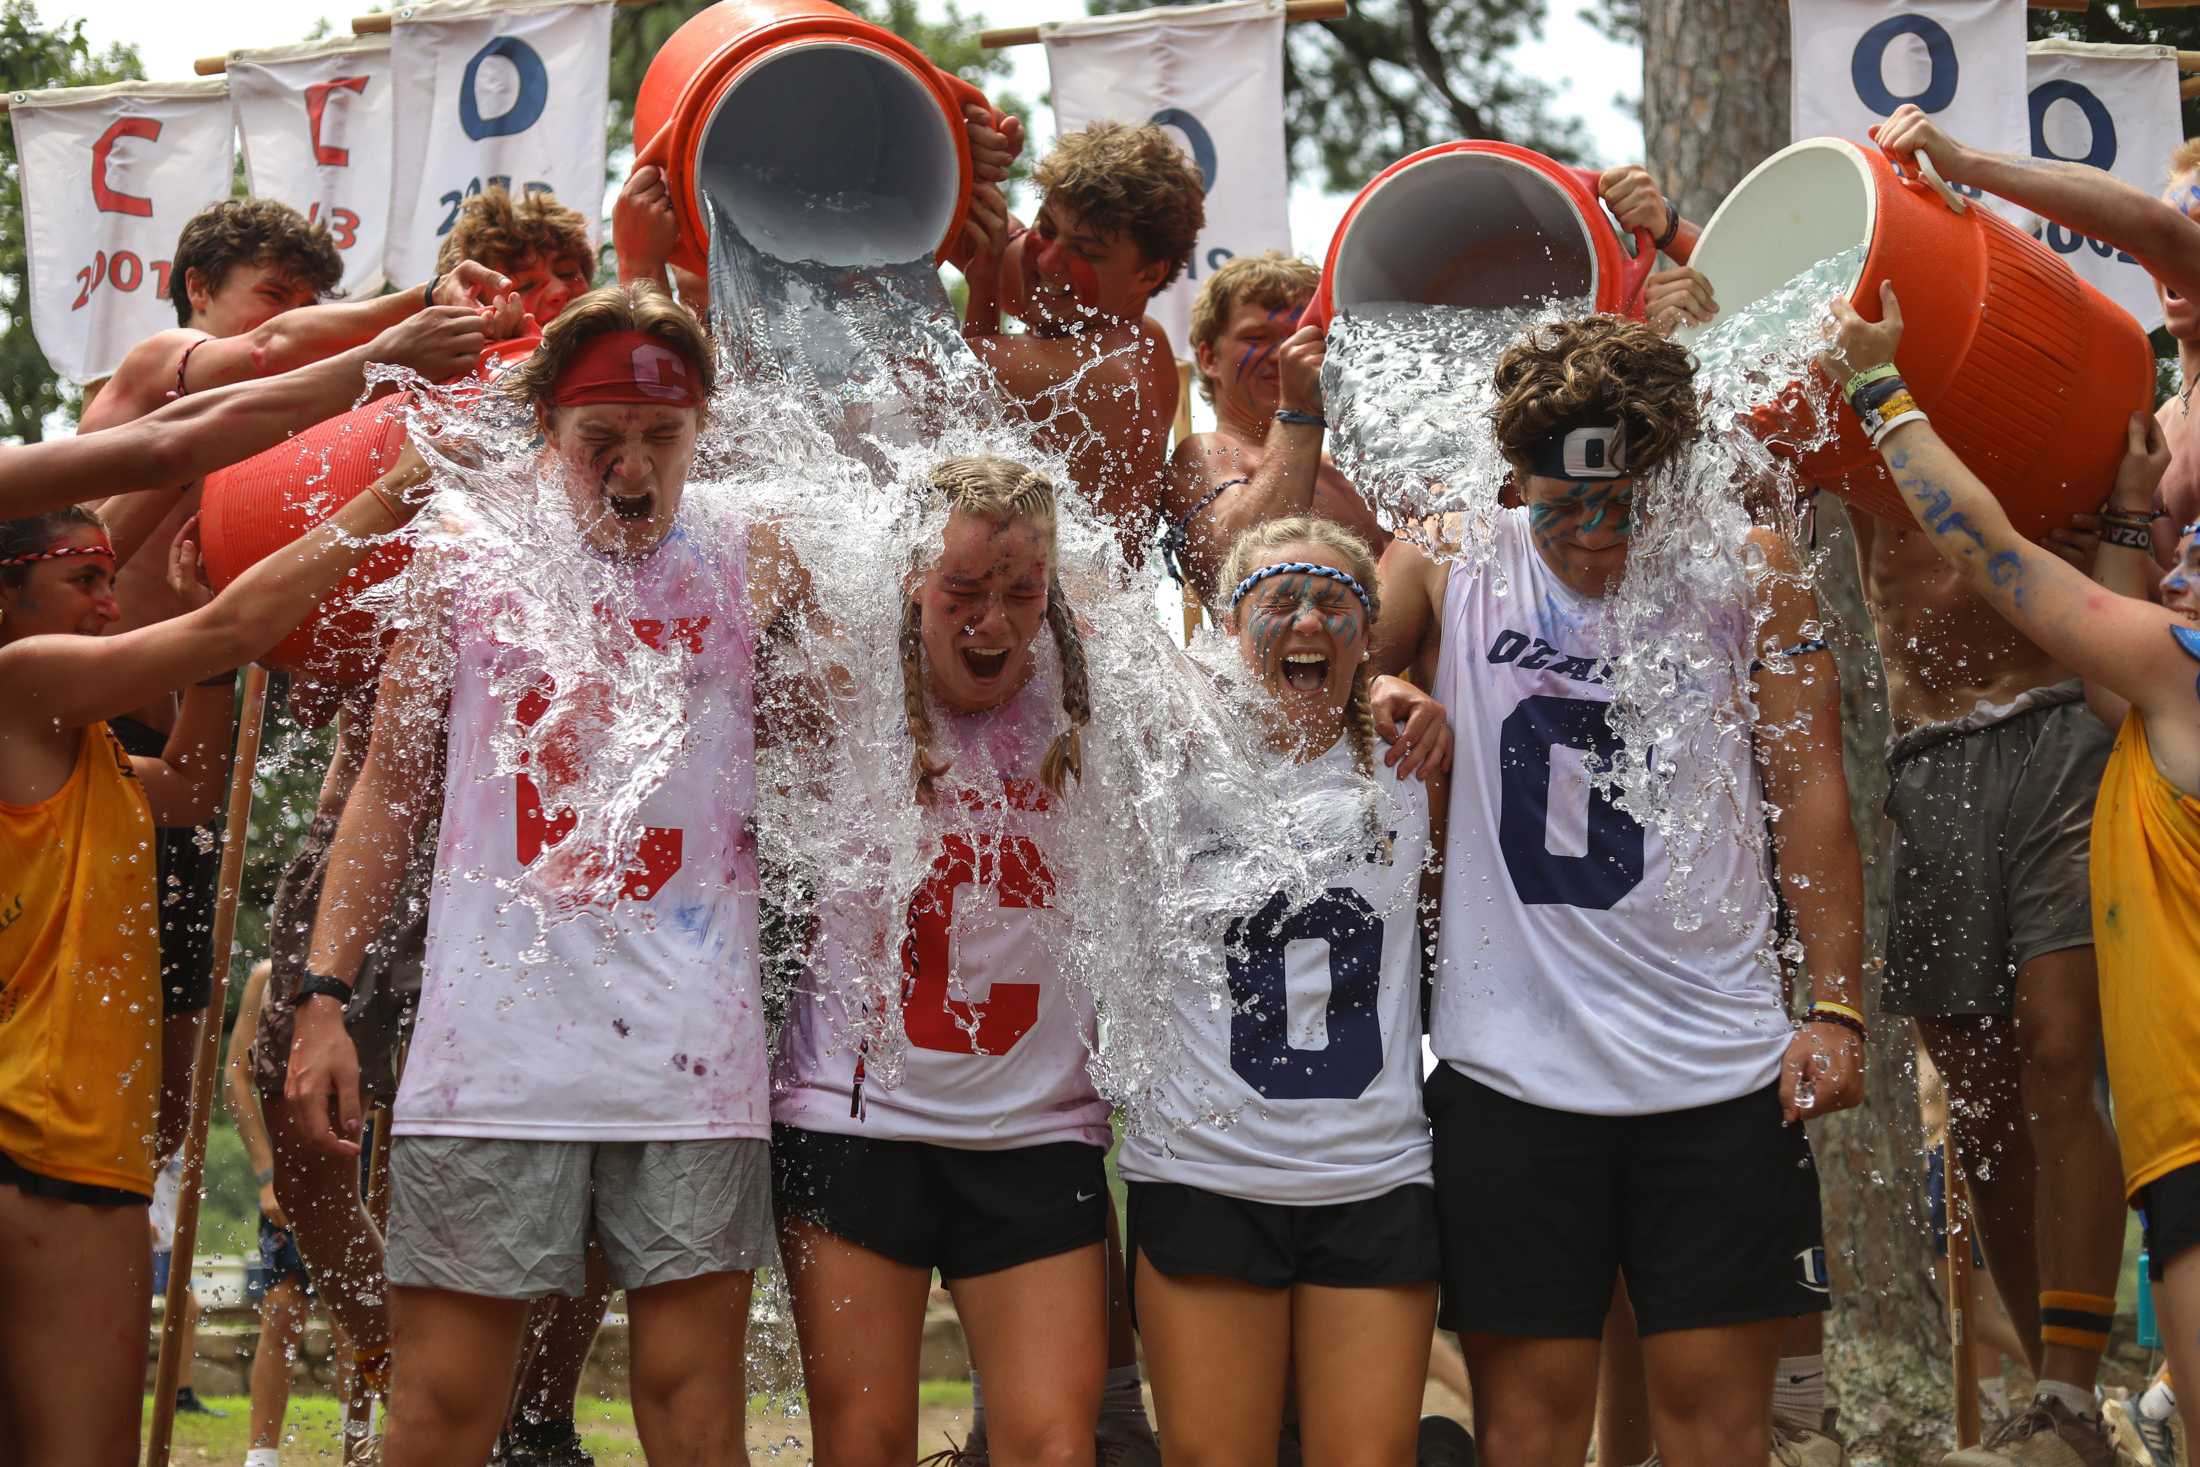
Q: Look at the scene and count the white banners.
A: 6